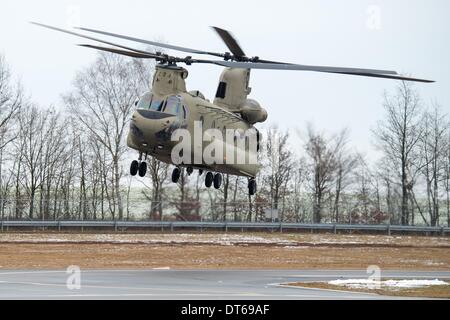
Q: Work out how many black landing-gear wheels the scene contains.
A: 6